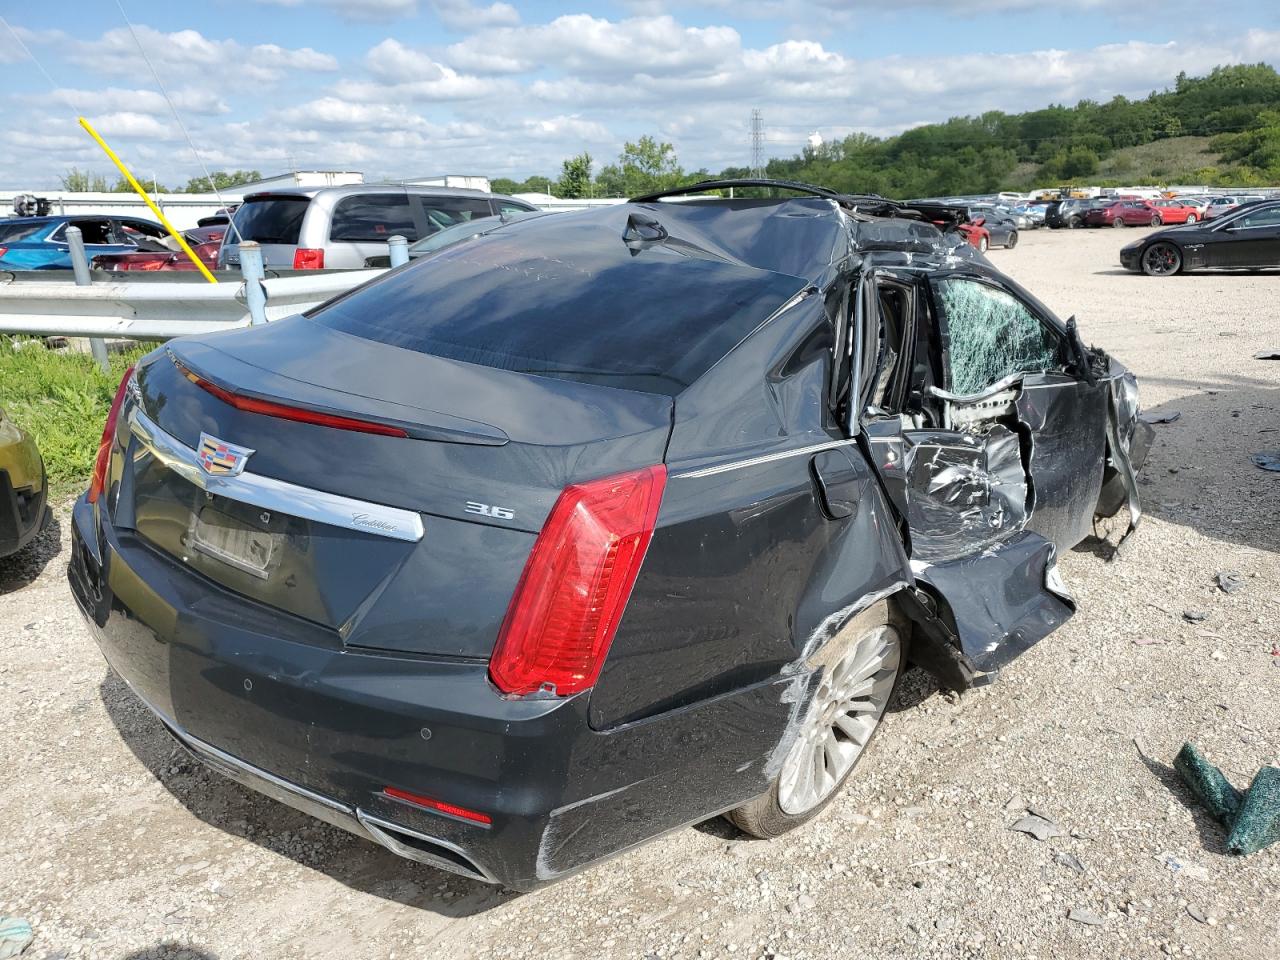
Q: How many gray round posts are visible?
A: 3